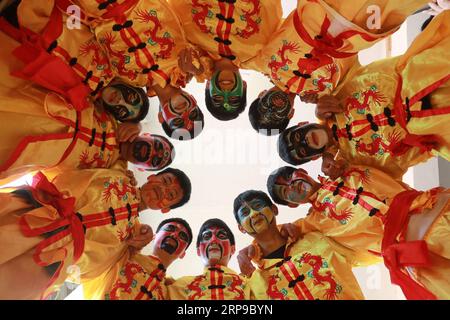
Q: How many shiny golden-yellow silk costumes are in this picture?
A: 11